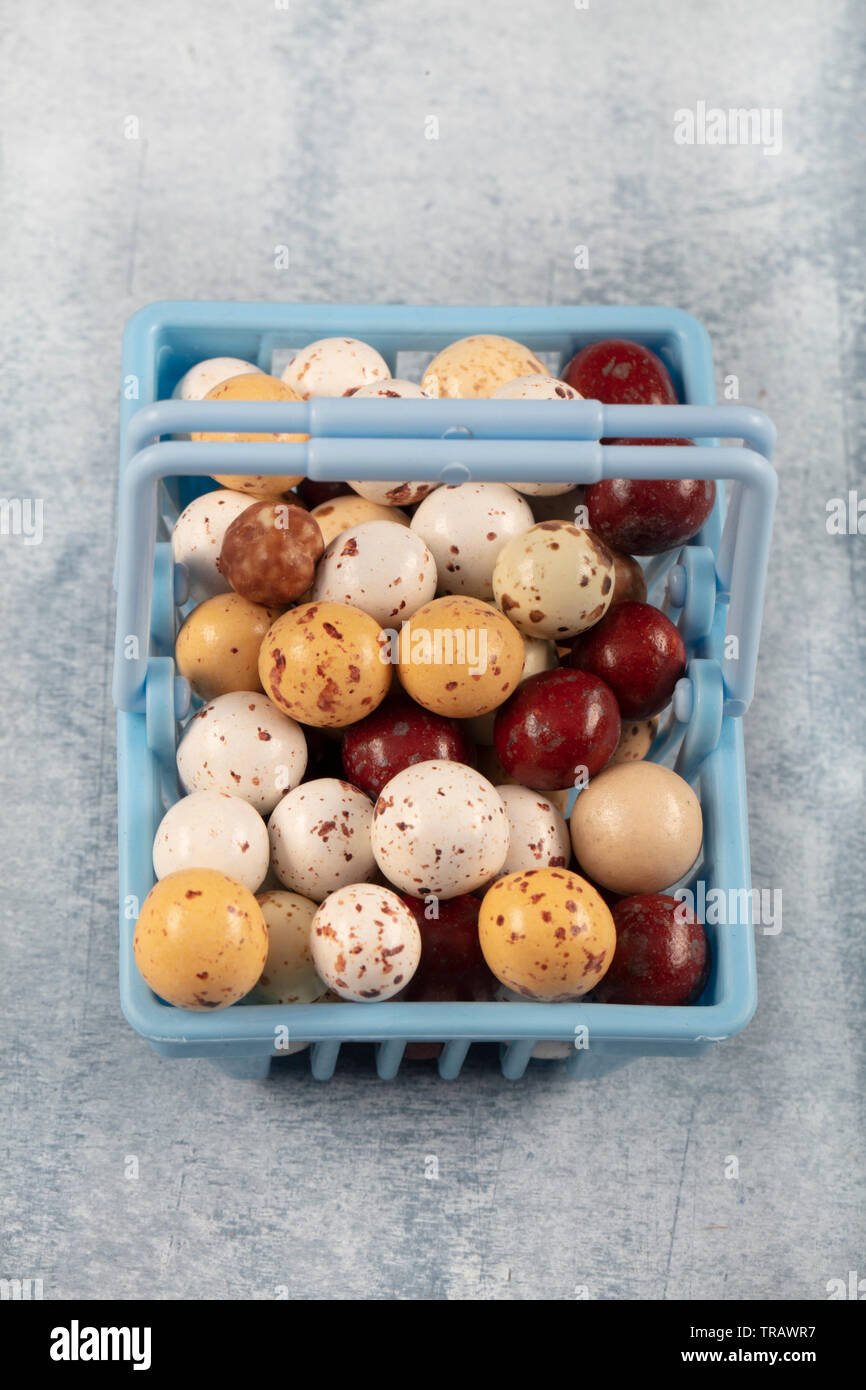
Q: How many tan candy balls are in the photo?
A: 1